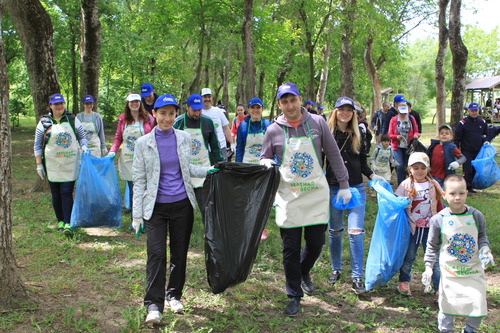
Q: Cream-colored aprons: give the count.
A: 8